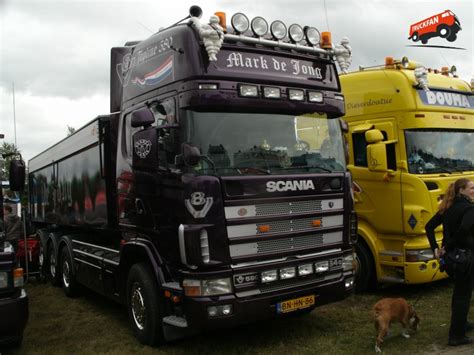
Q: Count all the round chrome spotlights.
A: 5